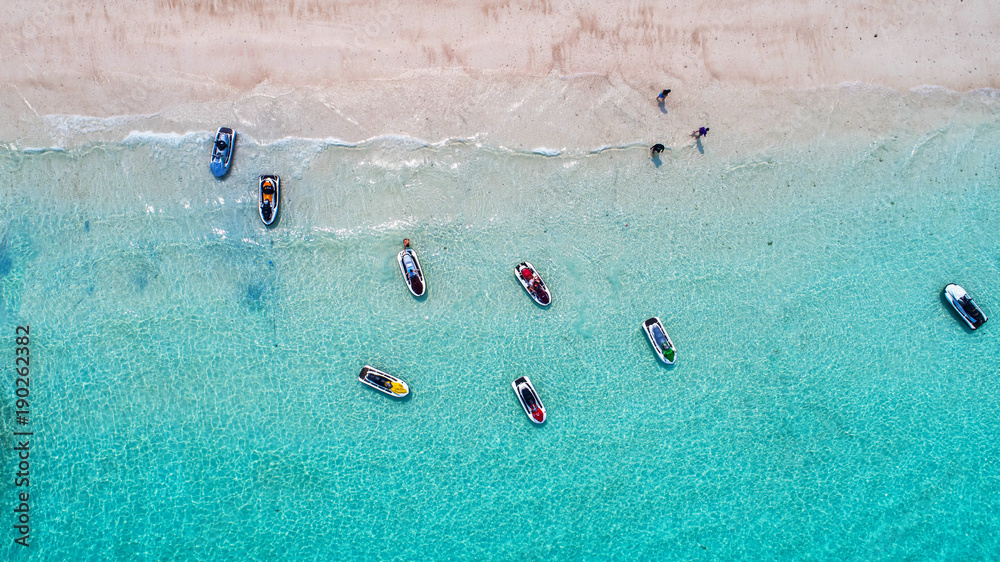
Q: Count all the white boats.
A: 7